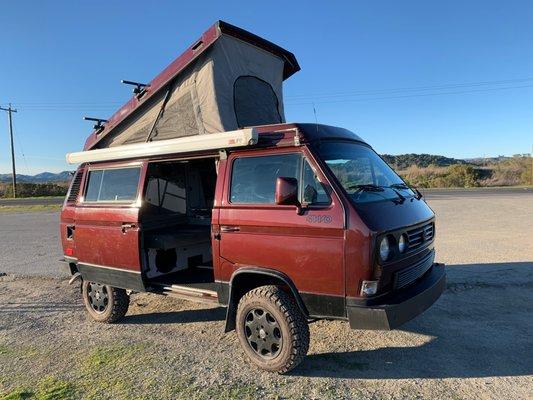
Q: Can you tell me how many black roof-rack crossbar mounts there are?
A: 2